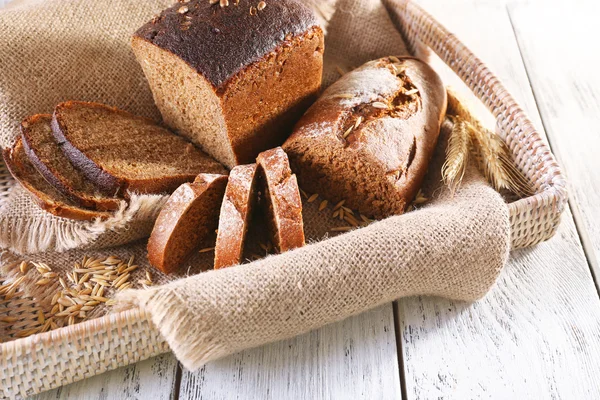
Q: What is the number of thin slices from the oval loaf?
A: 3